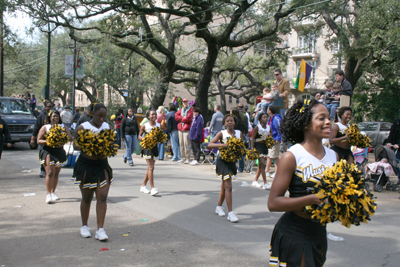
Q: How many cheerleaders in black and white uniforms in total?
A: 7